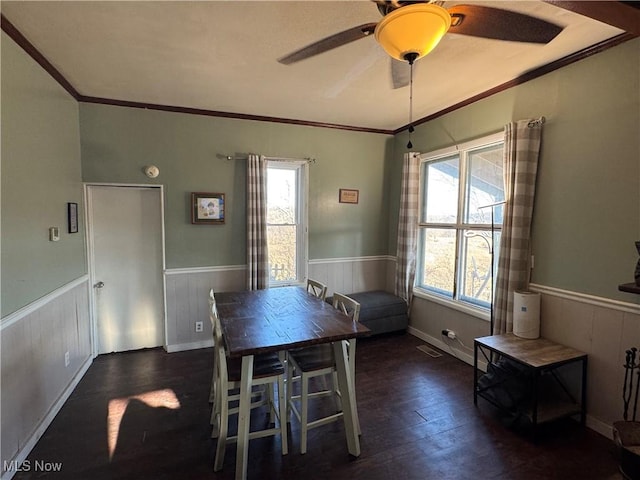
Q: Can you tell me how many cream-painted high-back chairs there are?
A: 4